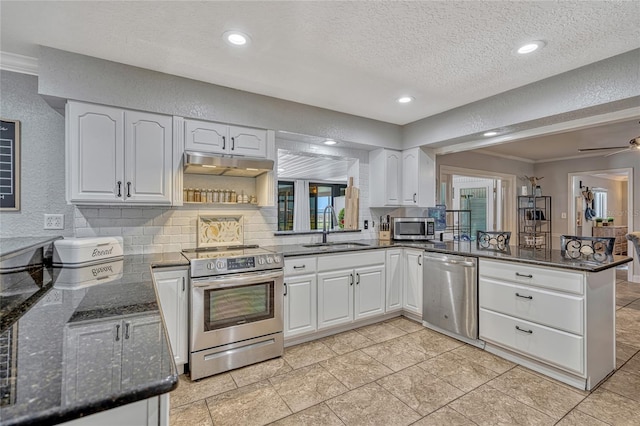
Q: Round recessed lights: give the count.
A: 5